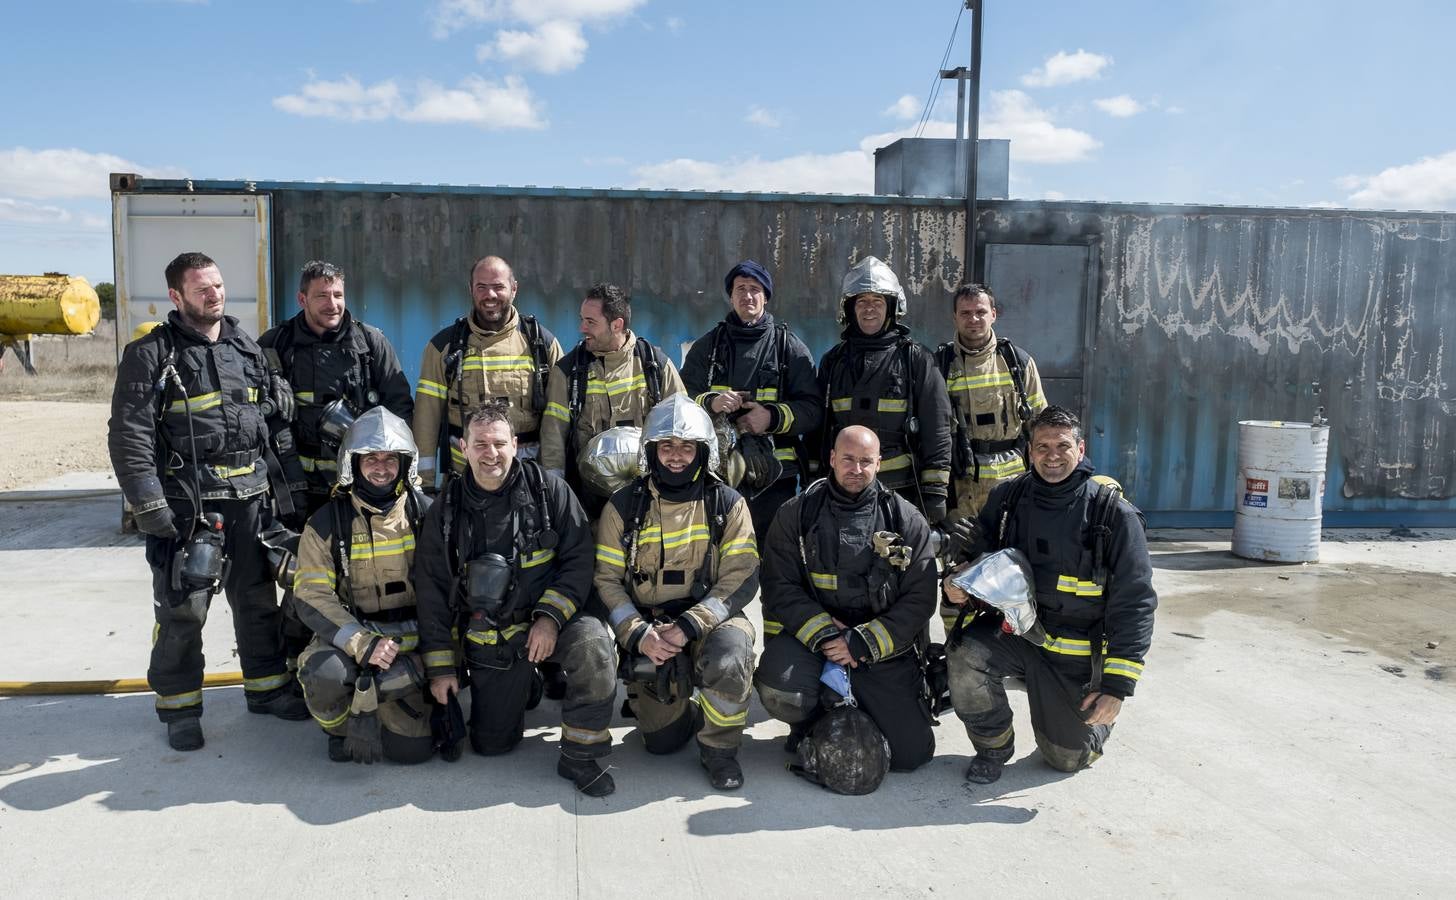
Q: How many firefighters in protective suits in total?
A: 12